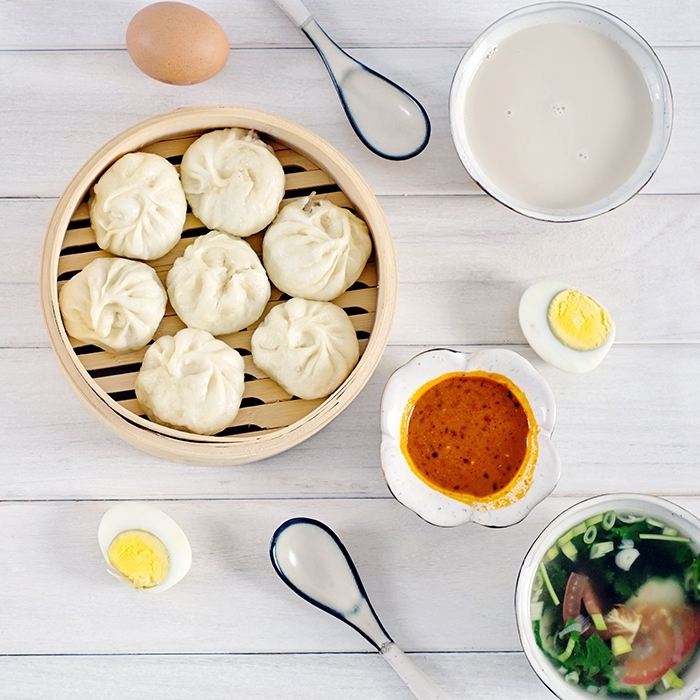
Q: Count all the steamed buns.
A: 7